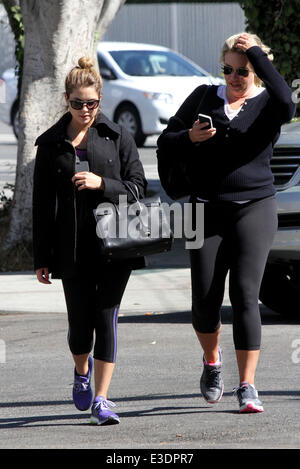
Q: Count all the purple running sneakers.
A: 2